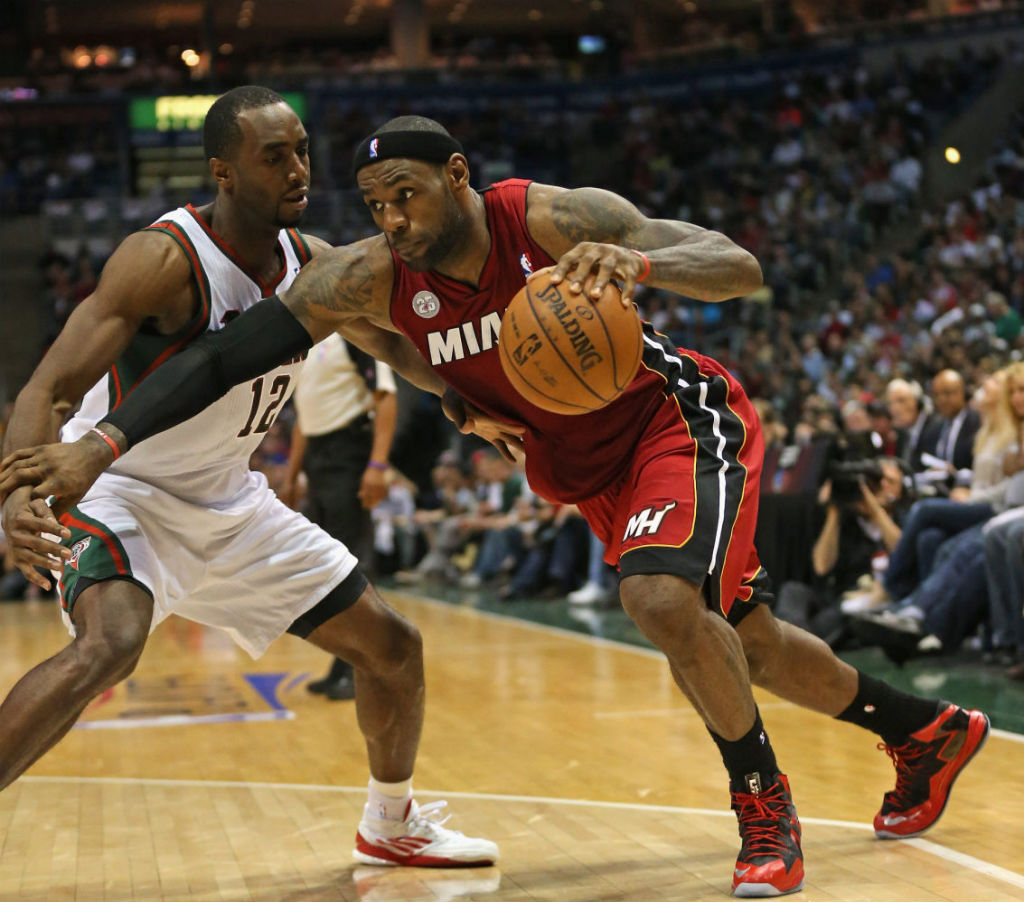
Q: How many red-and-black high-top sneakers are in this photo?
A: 2